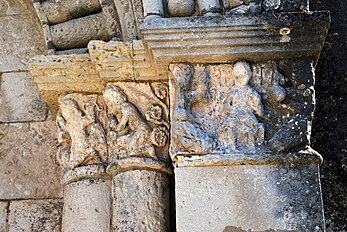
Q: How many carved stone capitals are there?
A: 3